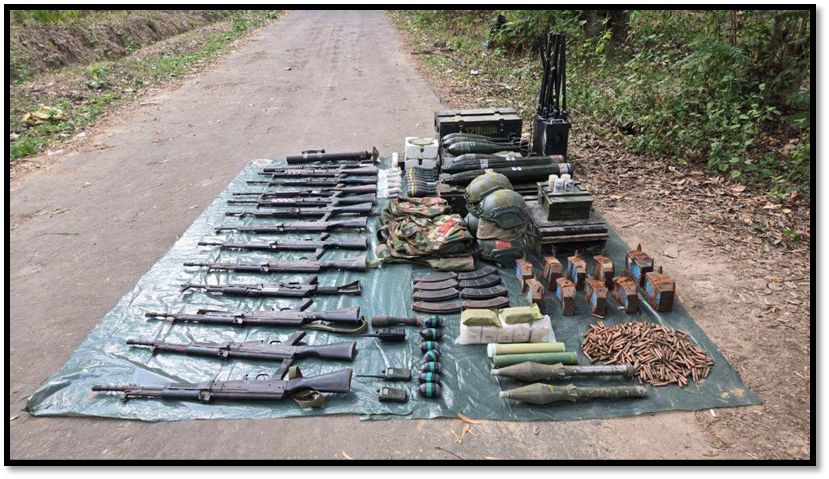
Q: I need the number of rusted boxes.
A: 10